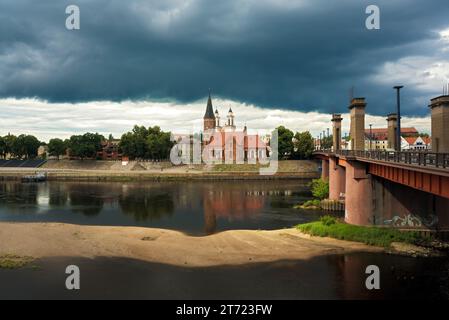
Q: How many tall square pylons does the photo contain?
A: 4